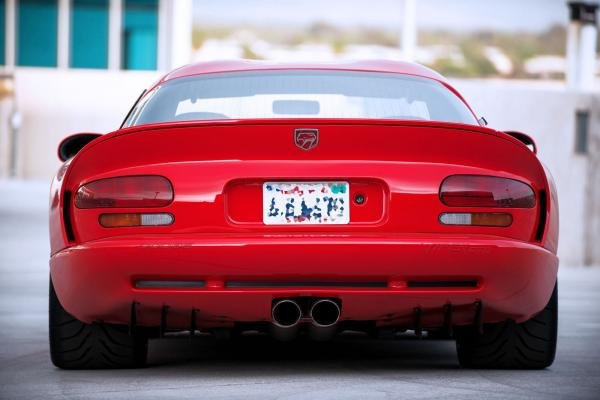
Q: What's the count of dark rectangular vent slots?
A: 3